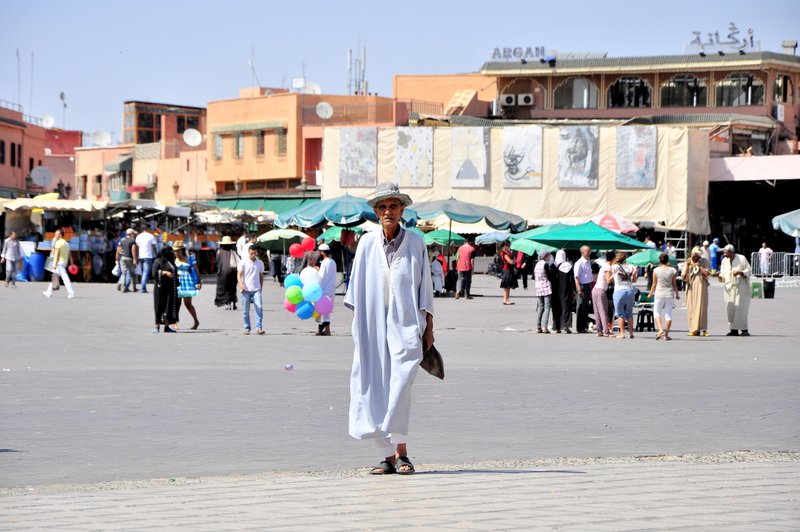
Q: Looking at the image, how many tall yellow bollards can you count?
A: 0